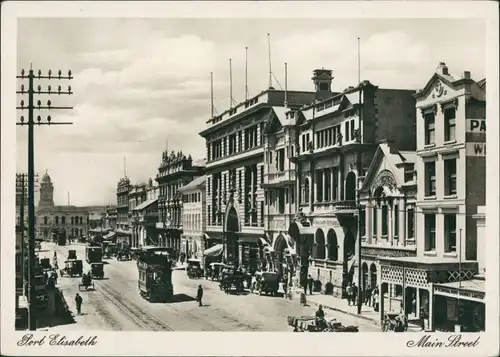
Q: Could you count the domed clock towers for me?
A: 1